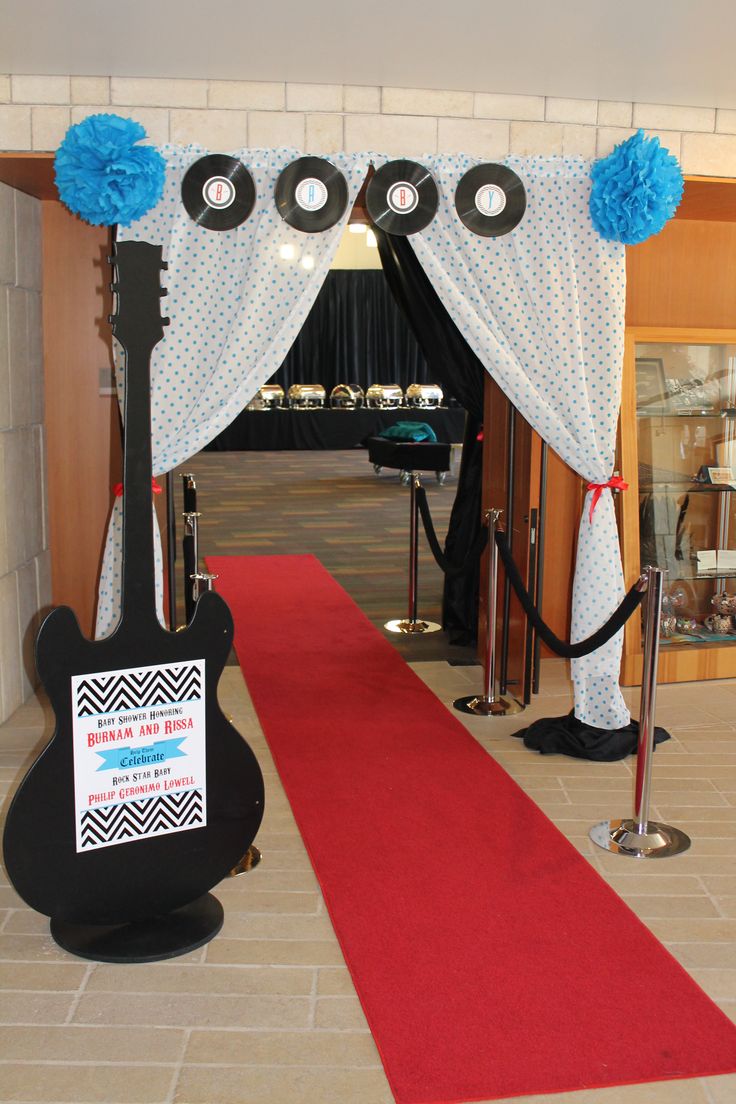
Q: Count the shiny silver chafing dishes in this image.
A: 5